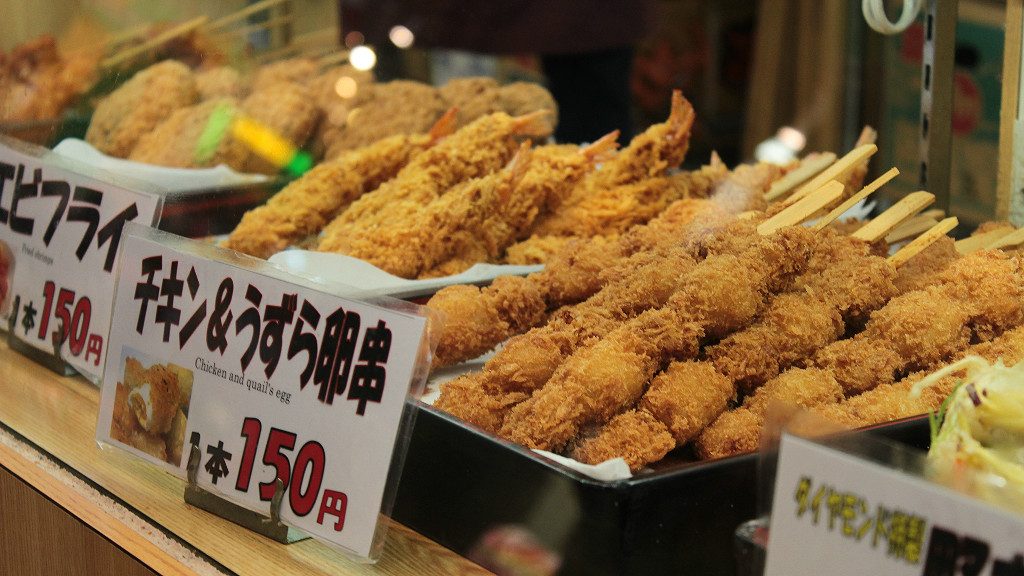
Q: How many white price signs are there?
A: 3